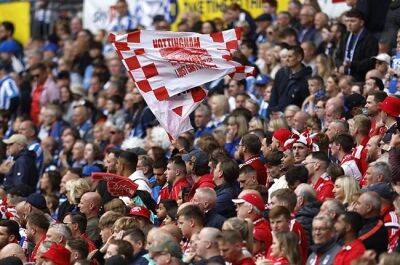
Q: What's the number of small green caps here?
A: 0